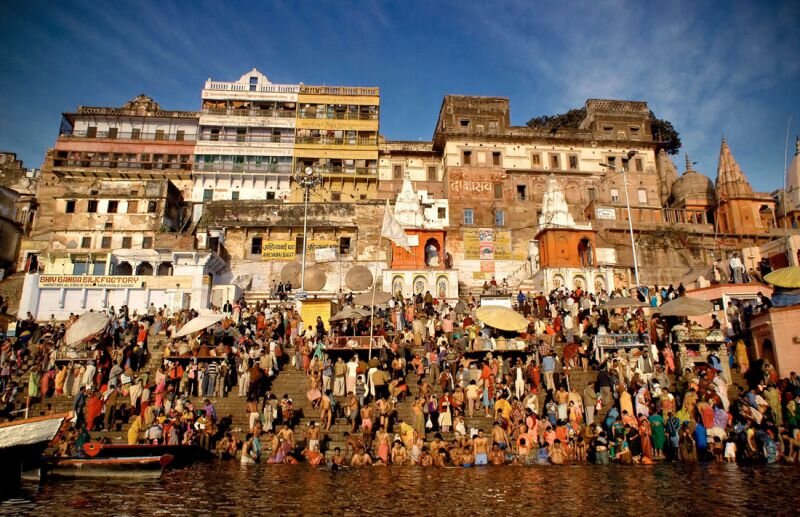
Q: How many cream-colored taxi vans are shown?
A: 0